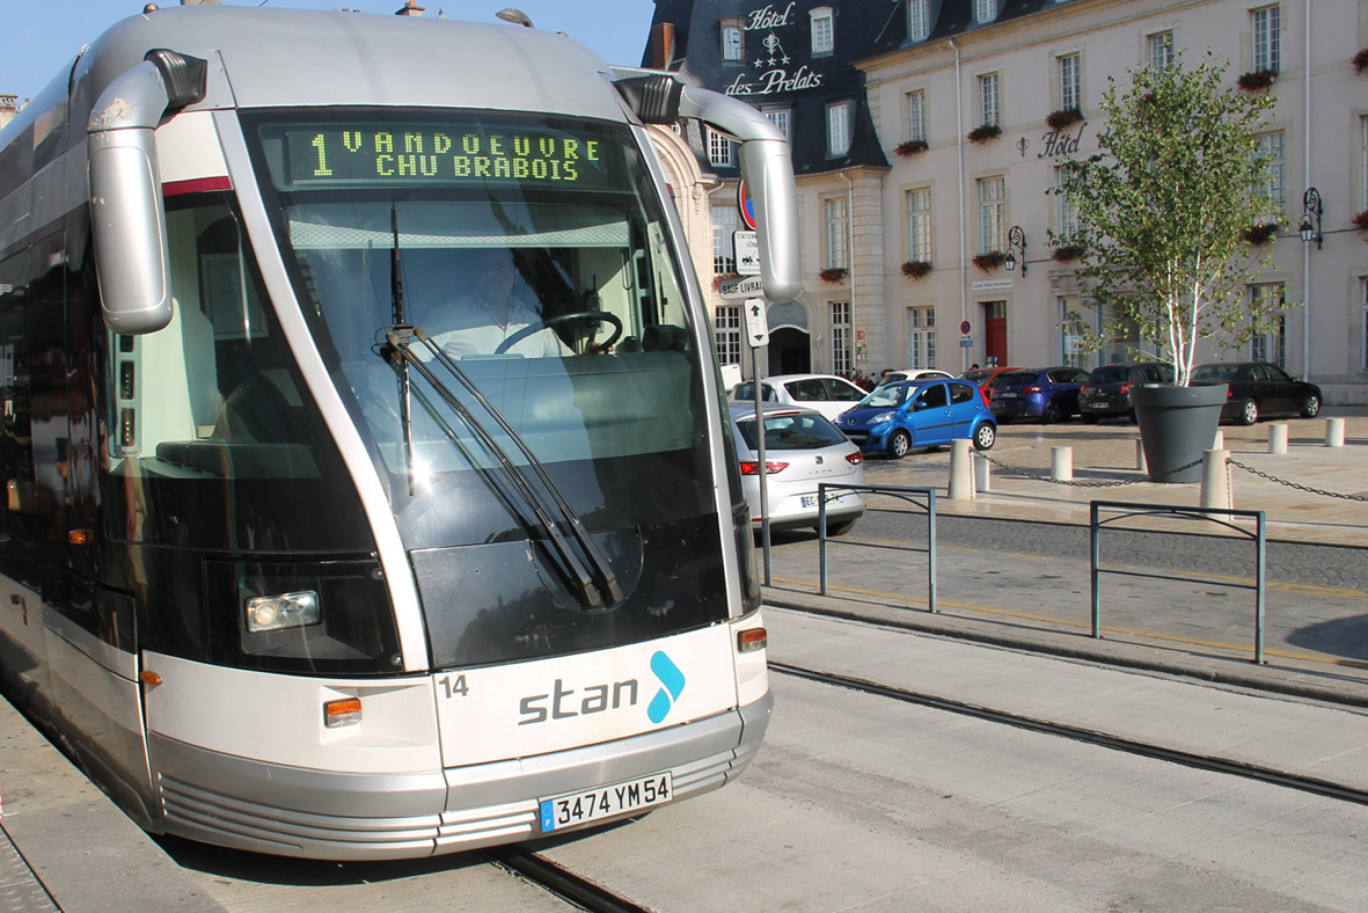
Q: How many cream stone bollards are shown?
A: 8